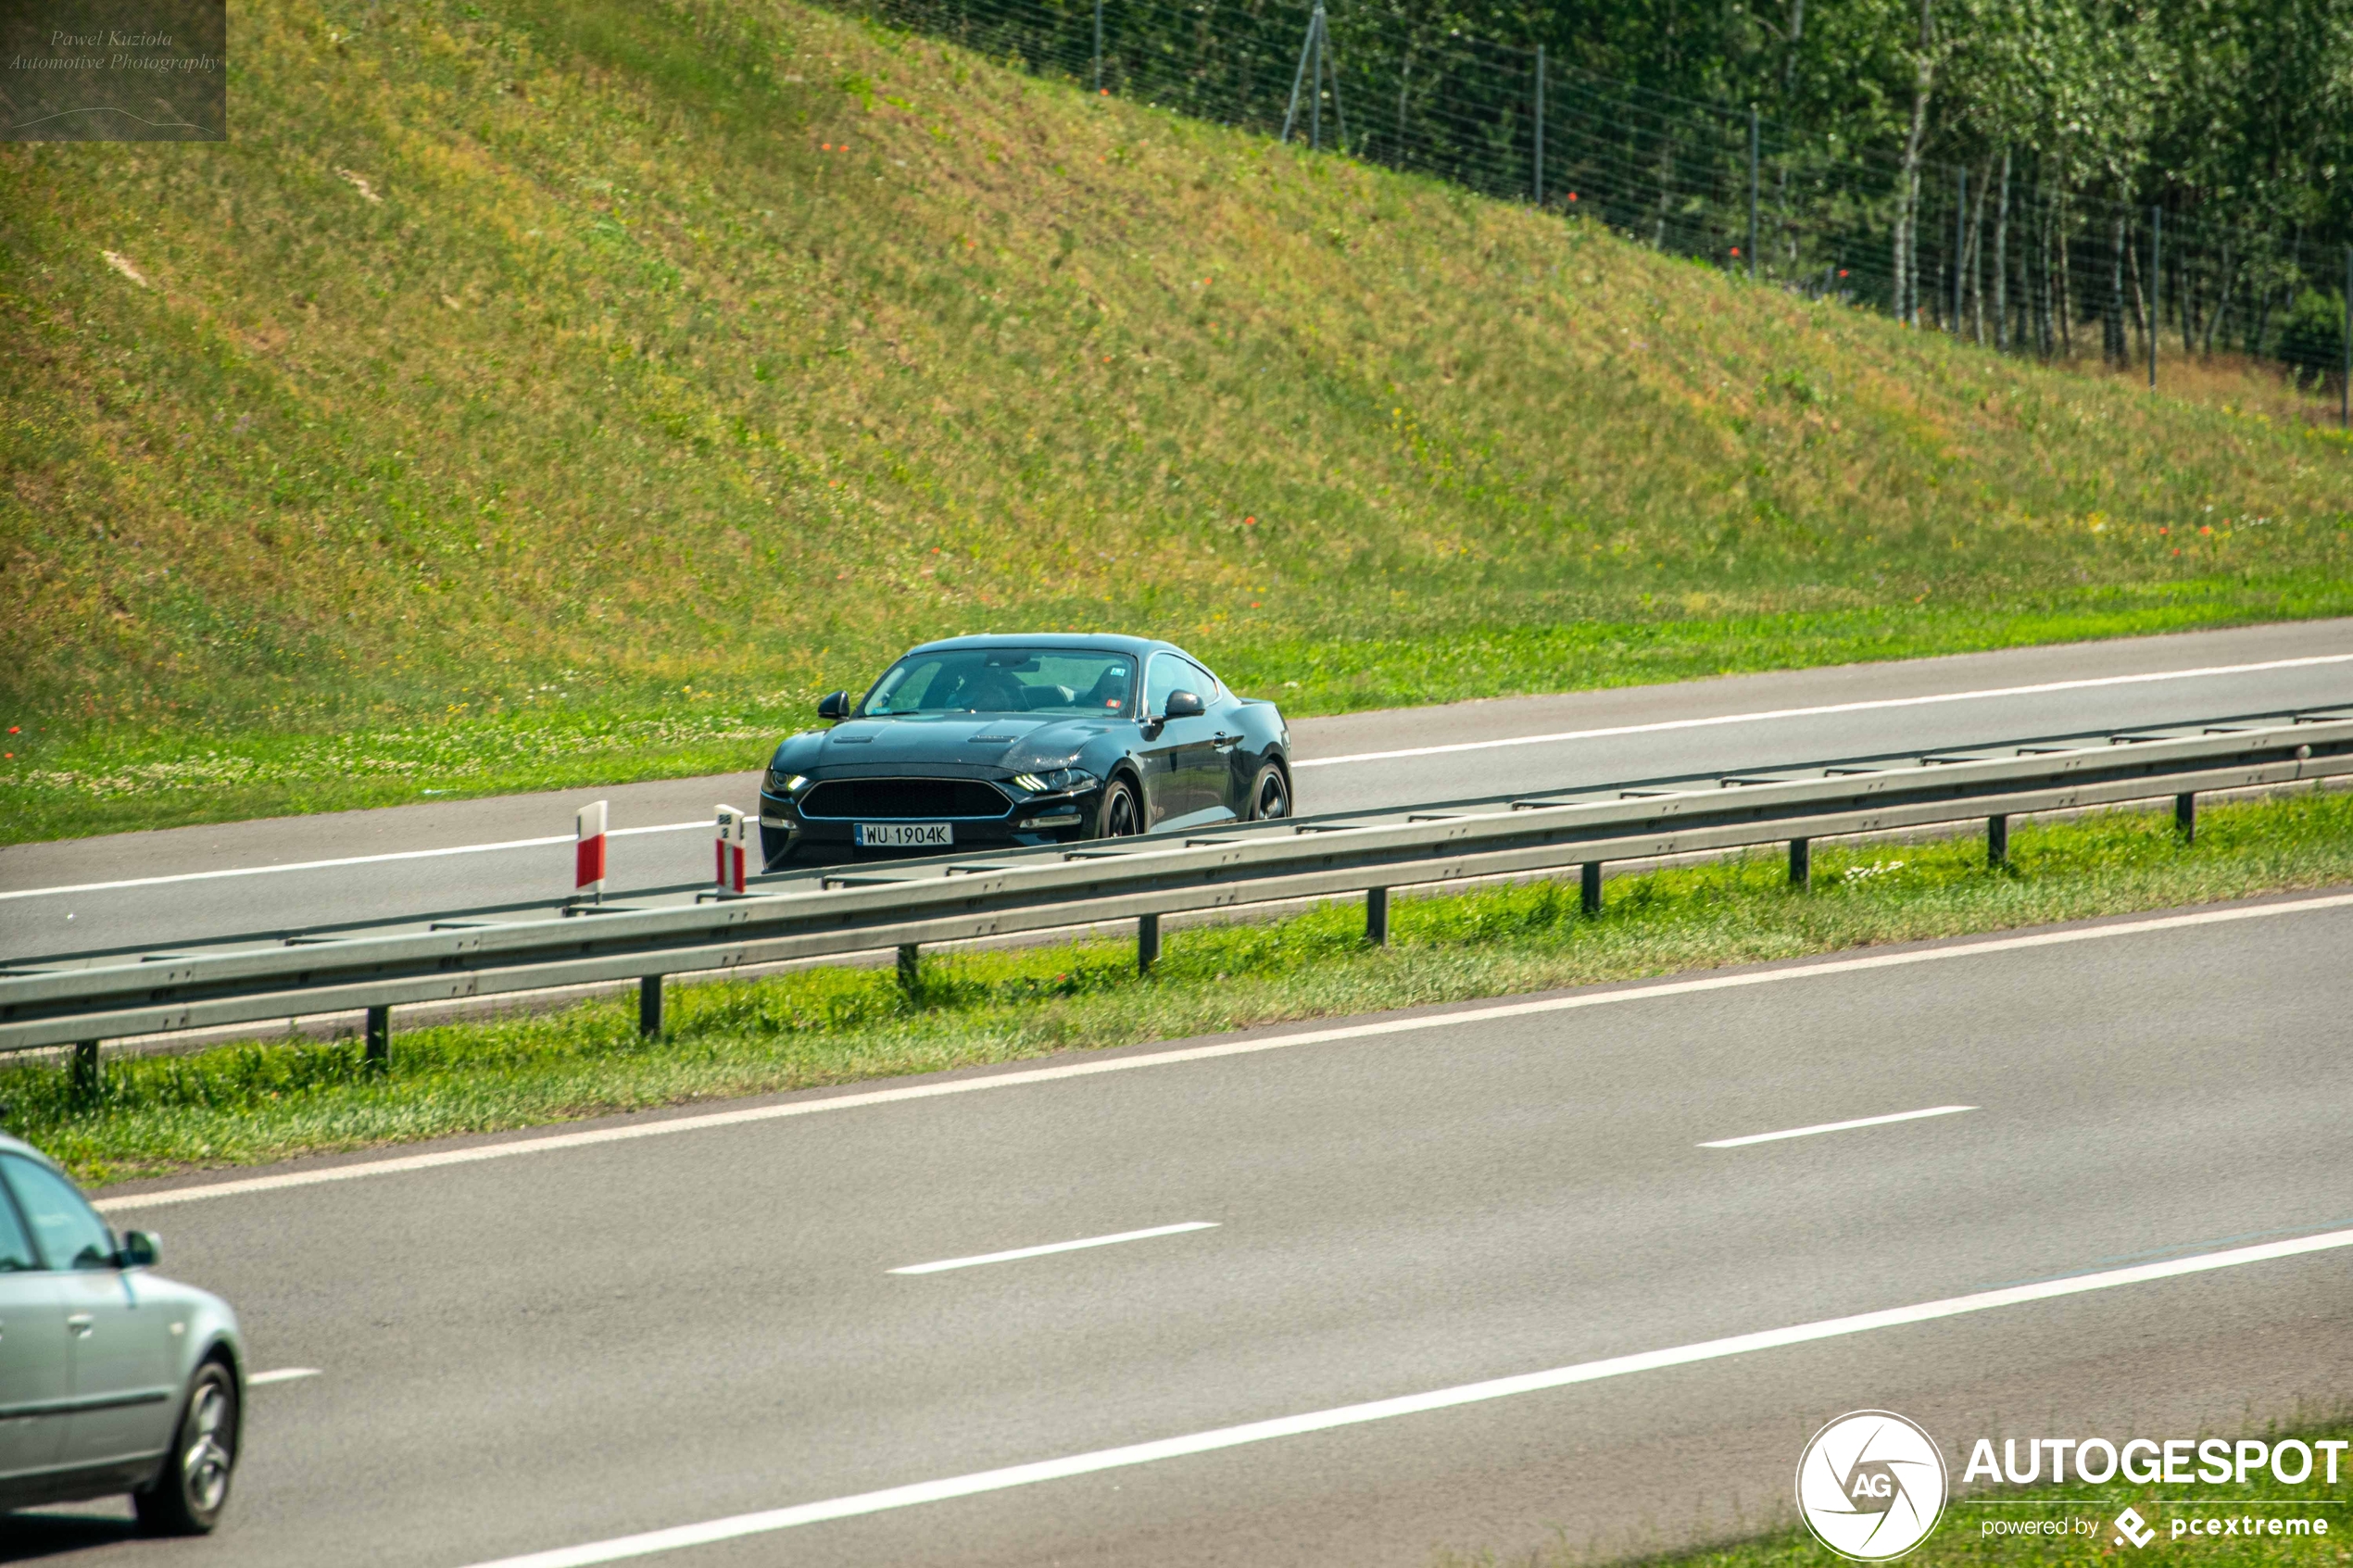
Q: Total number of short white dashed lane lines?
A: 3